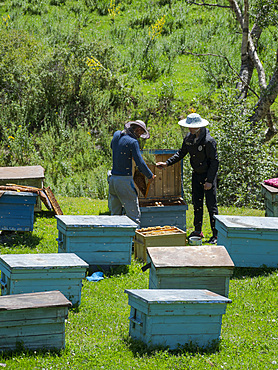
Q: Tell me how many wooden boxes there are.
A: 11